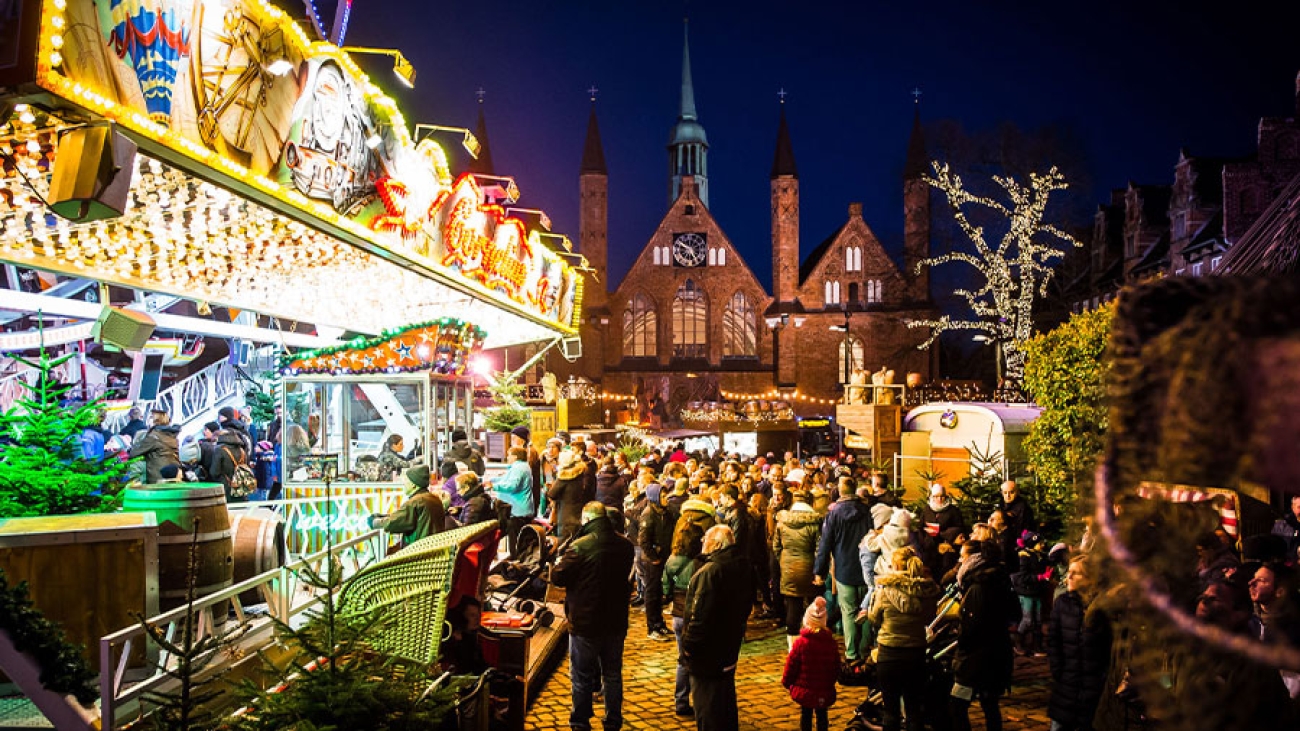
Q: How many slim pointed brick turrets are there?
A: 4